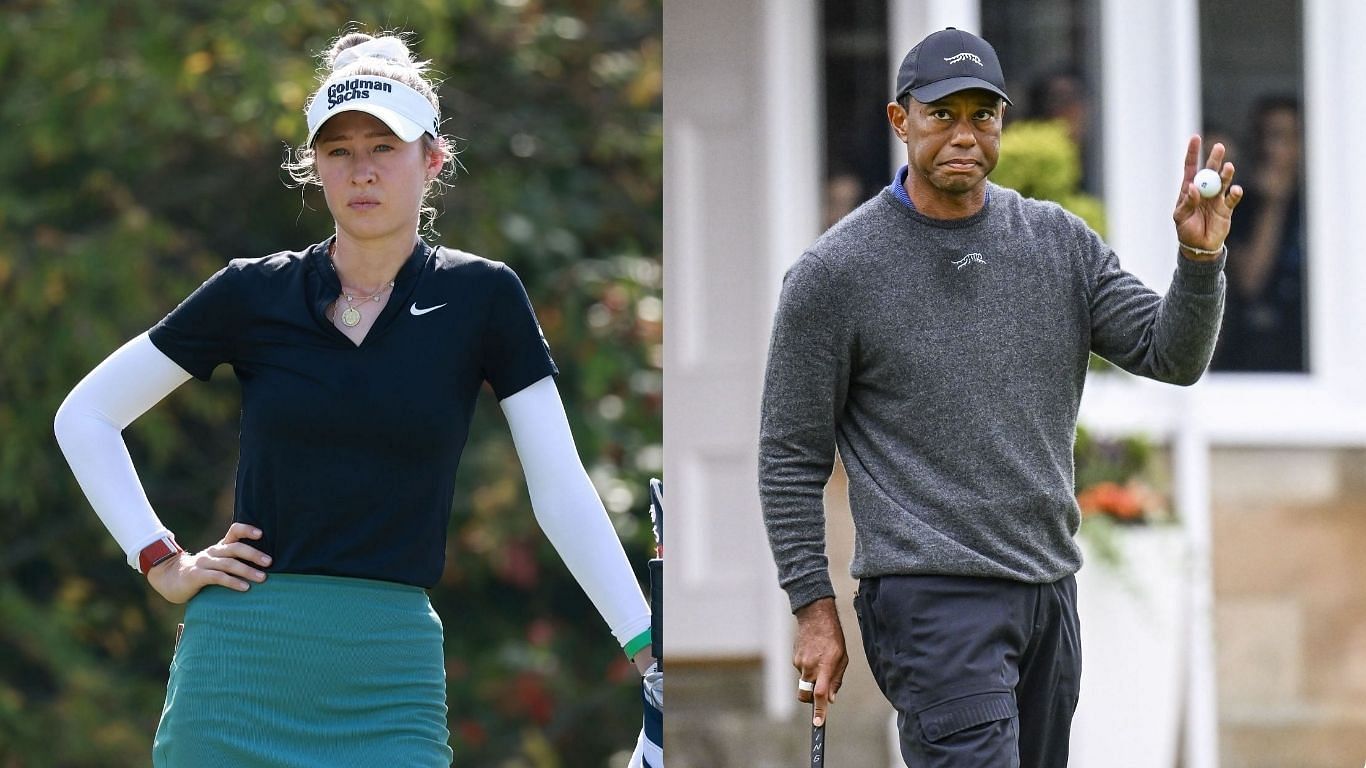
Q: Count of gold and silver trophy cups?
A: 0